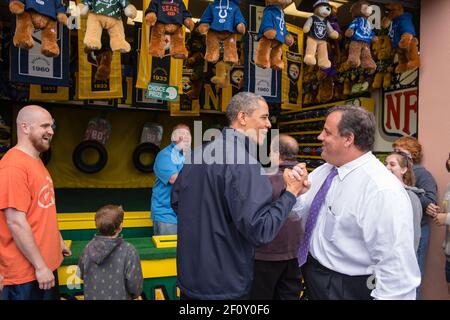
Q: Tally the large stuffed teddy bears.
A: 8